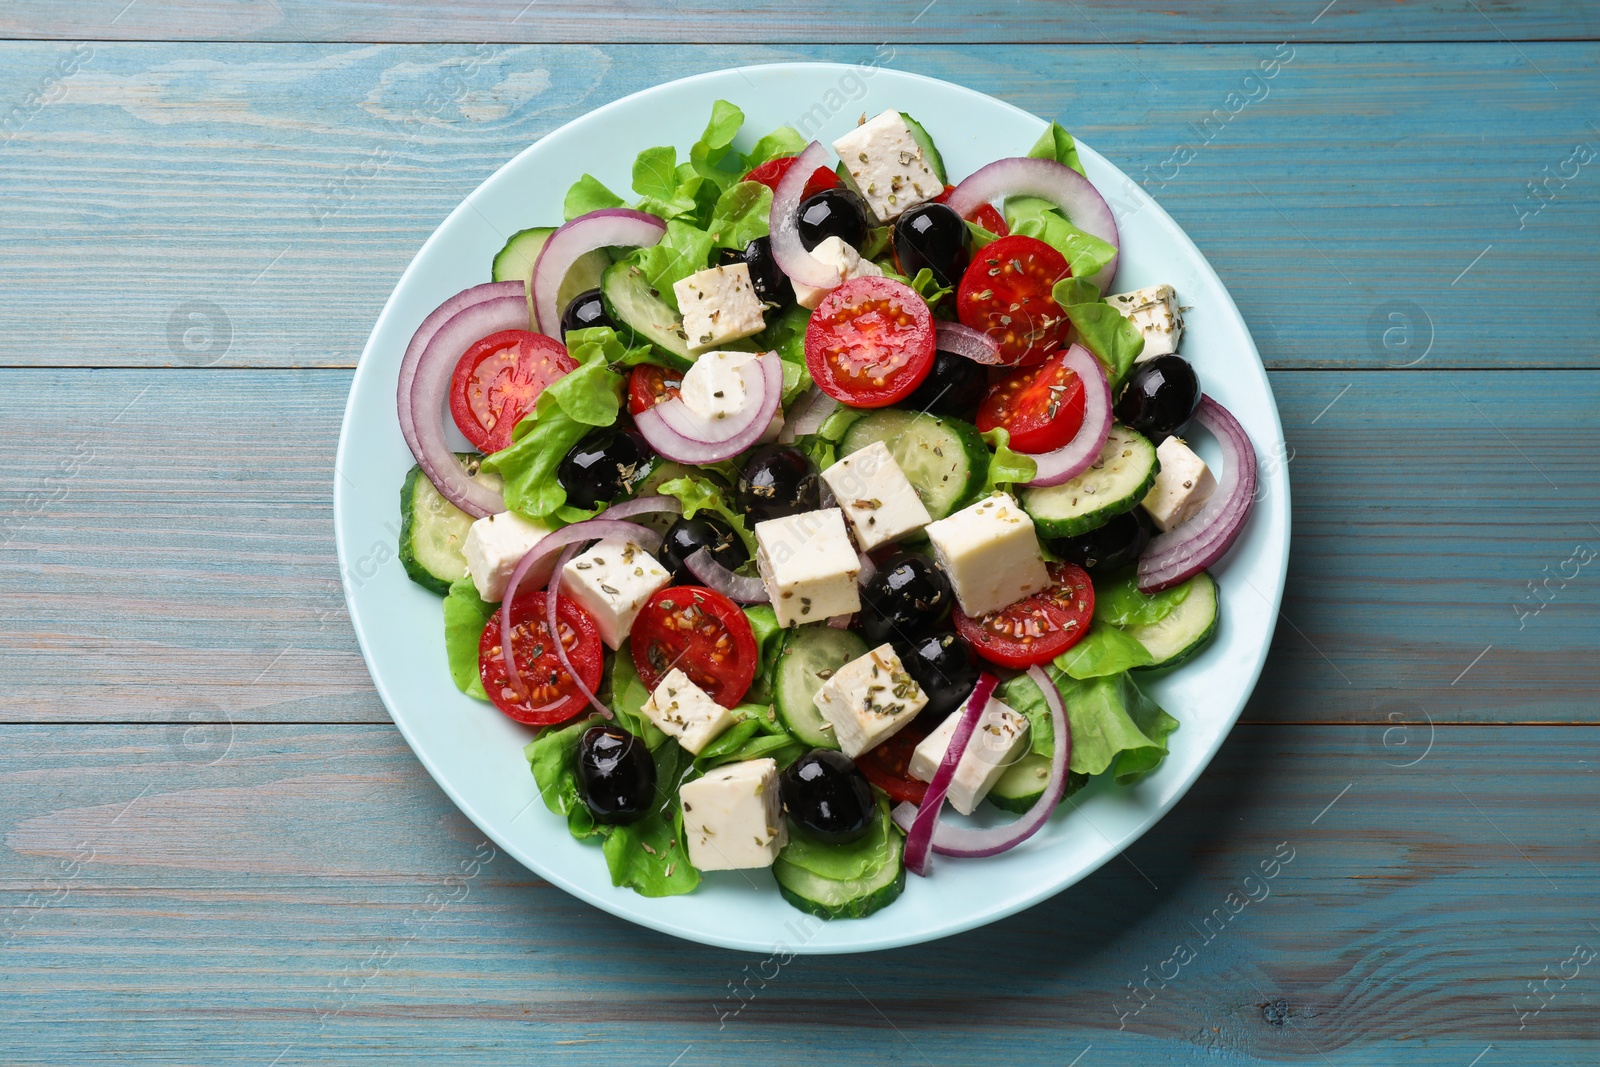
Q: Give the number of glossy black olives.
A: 14